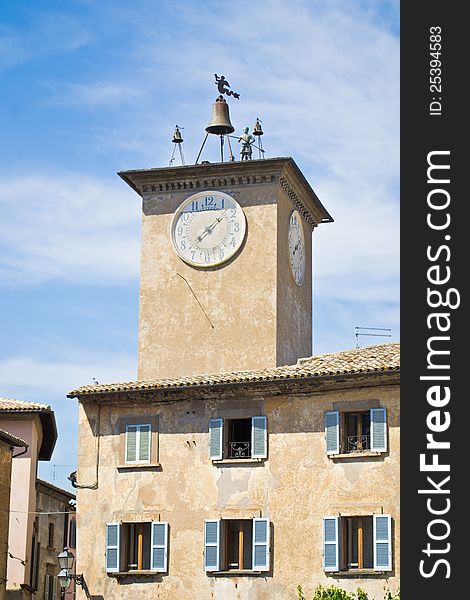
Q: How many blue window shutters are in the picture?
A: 12